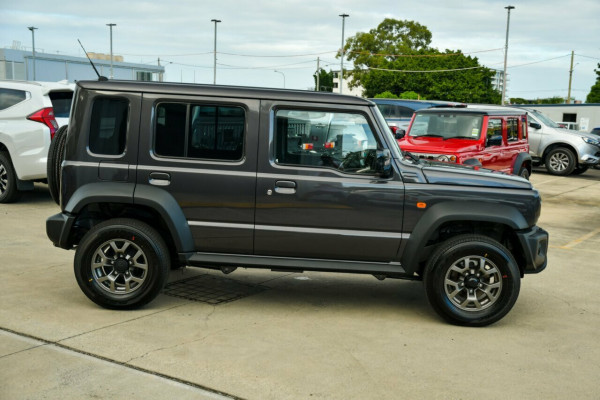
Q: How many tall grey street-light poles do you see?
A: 5